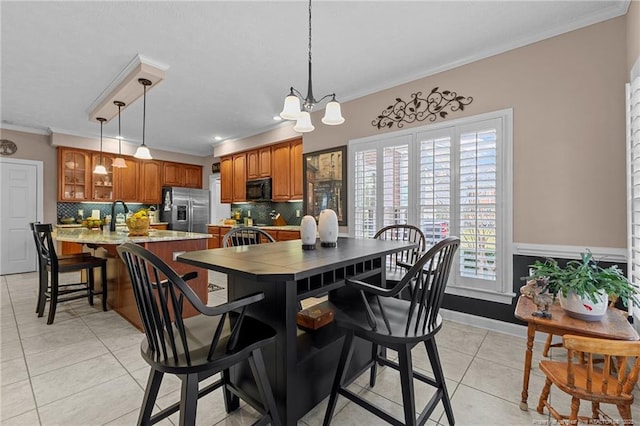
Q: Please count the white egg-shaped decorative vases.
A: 2